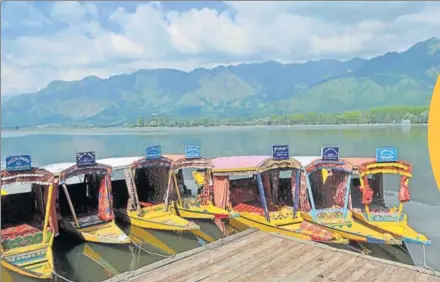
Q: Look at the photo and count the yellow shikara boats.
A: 7